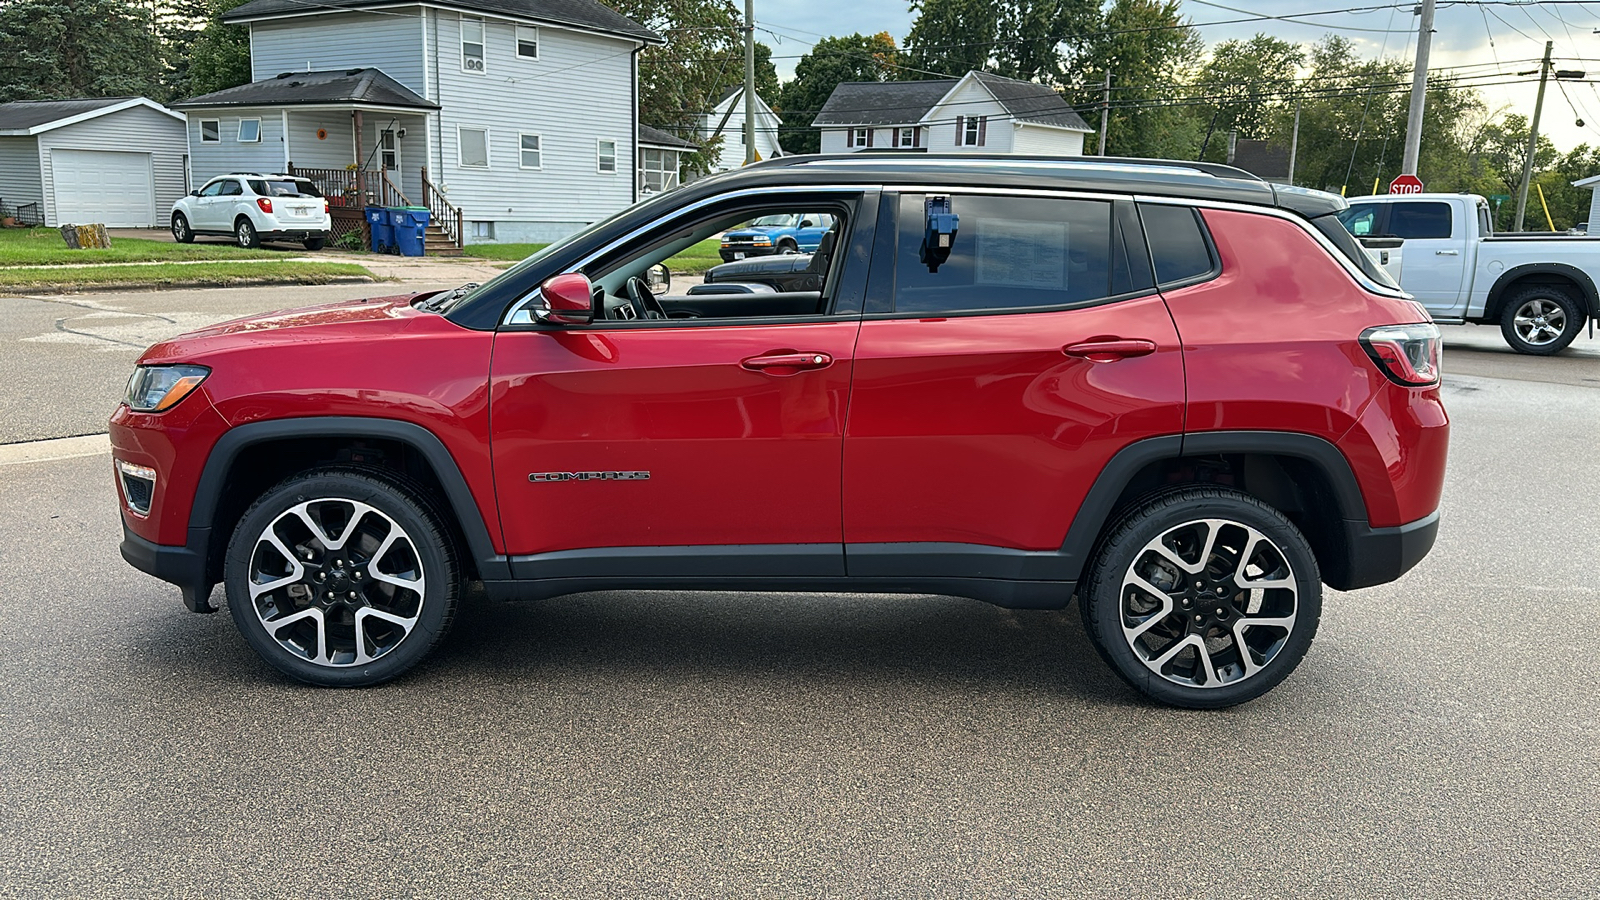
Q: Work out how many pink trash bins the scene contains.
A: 0